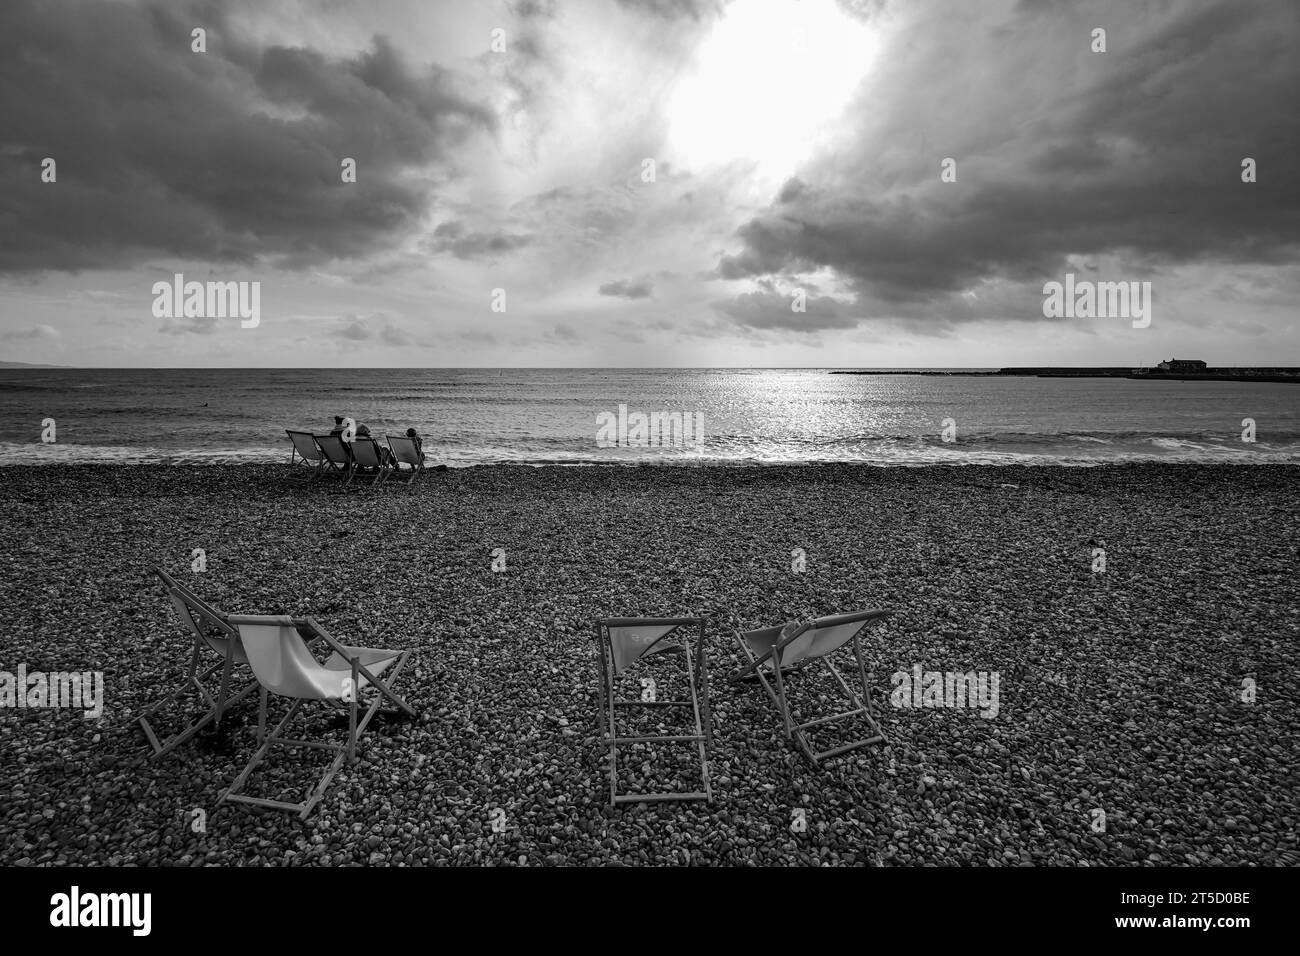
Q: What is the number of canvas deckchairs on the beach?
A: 8